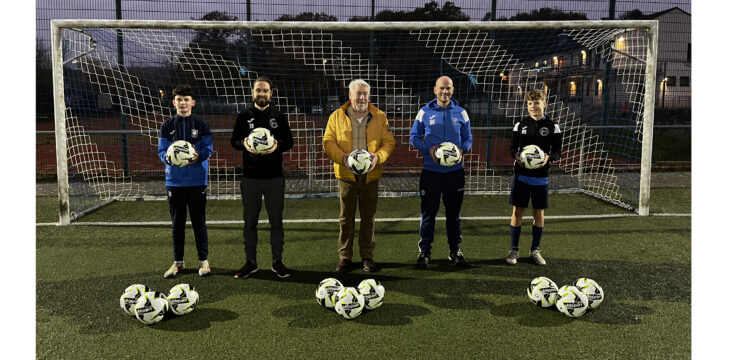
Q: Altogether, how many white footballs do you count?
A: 14